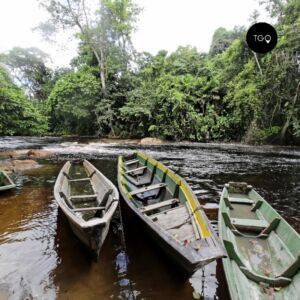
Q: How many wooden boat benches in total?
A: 9